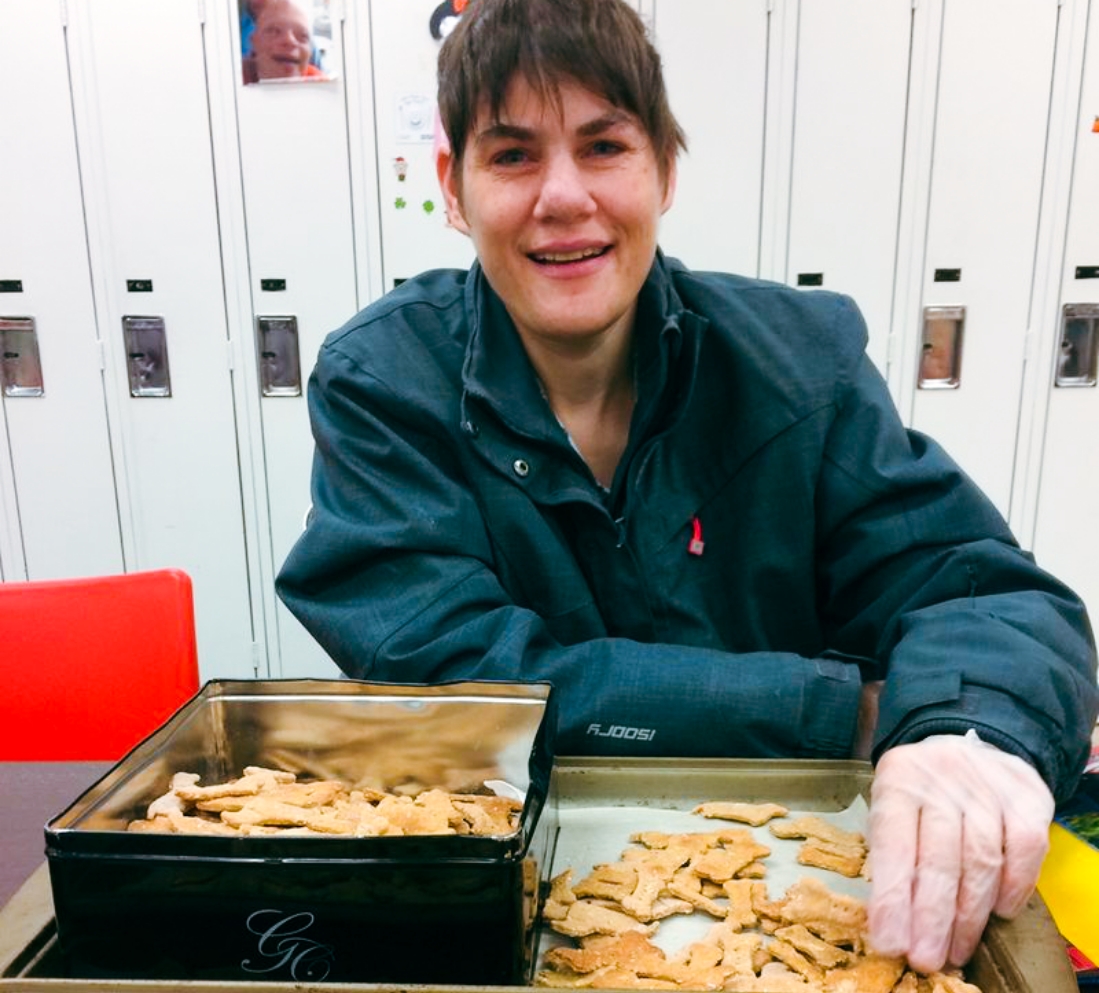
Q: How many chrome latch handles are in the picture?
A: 5